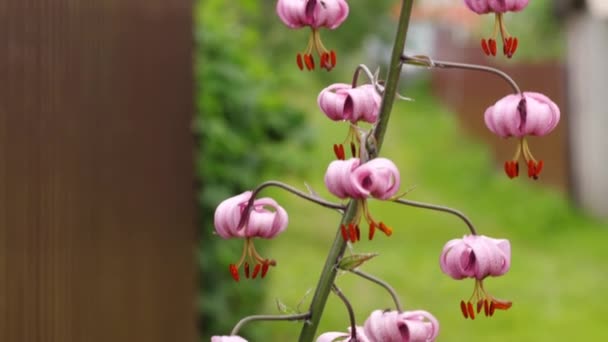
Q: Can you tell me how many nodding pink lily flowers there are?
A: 10